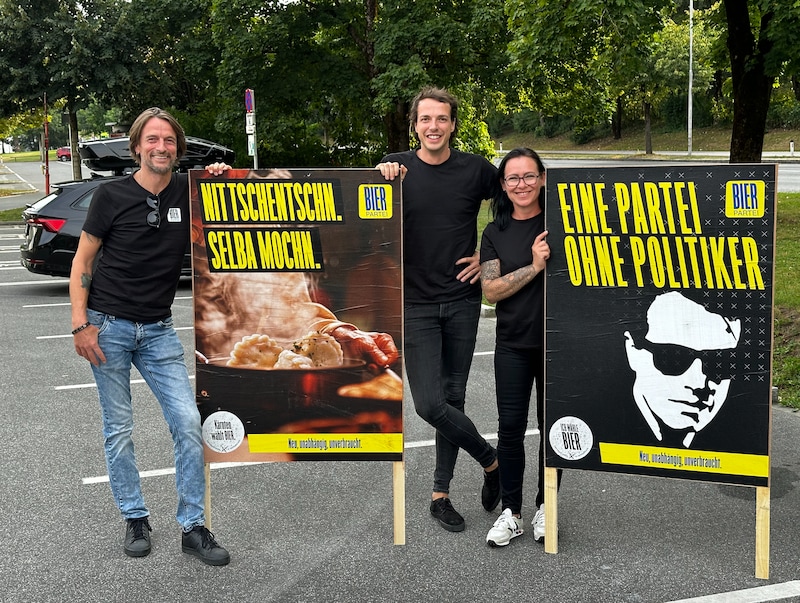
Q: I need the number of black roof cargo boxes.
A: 1